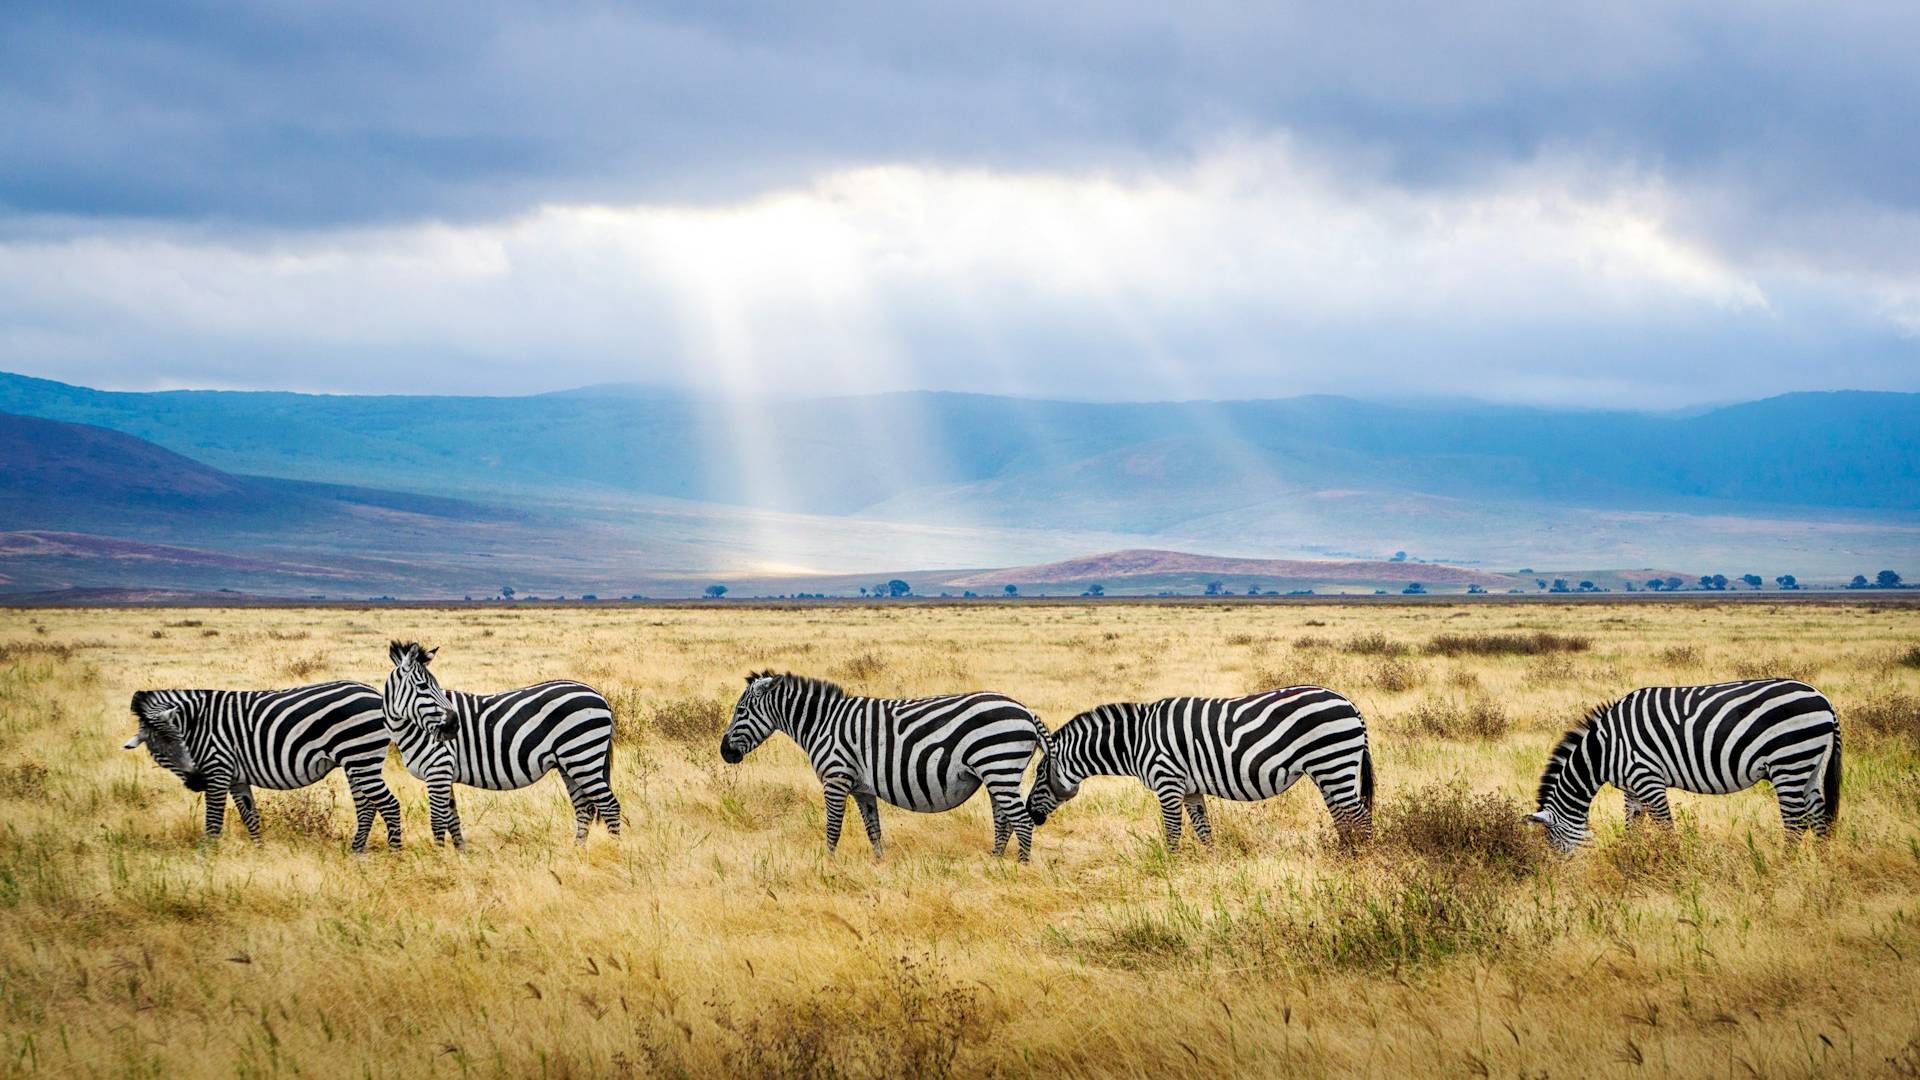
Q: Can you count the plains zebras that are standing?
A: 5